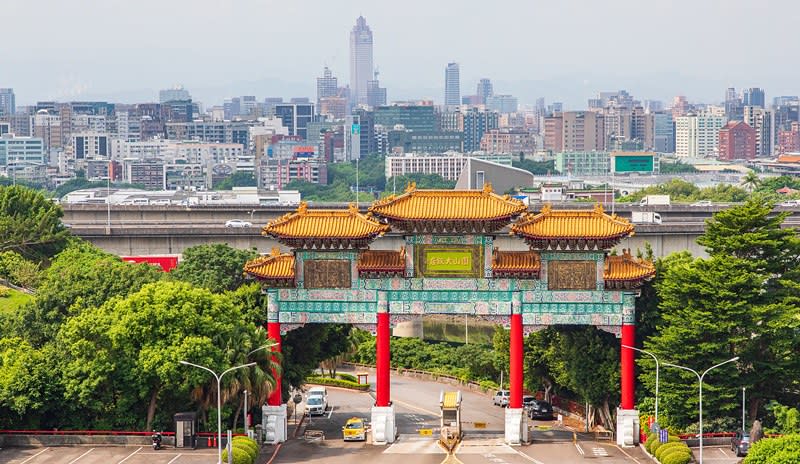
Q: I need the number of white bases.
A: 4